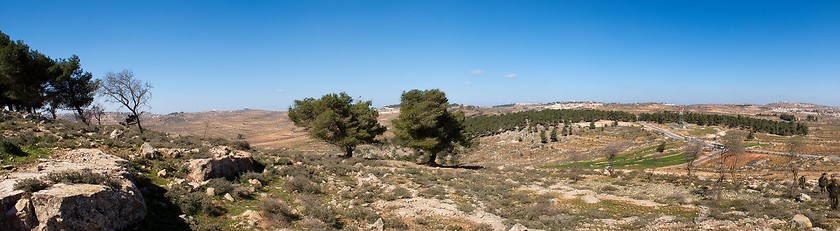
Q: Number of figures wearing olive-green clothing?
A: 3